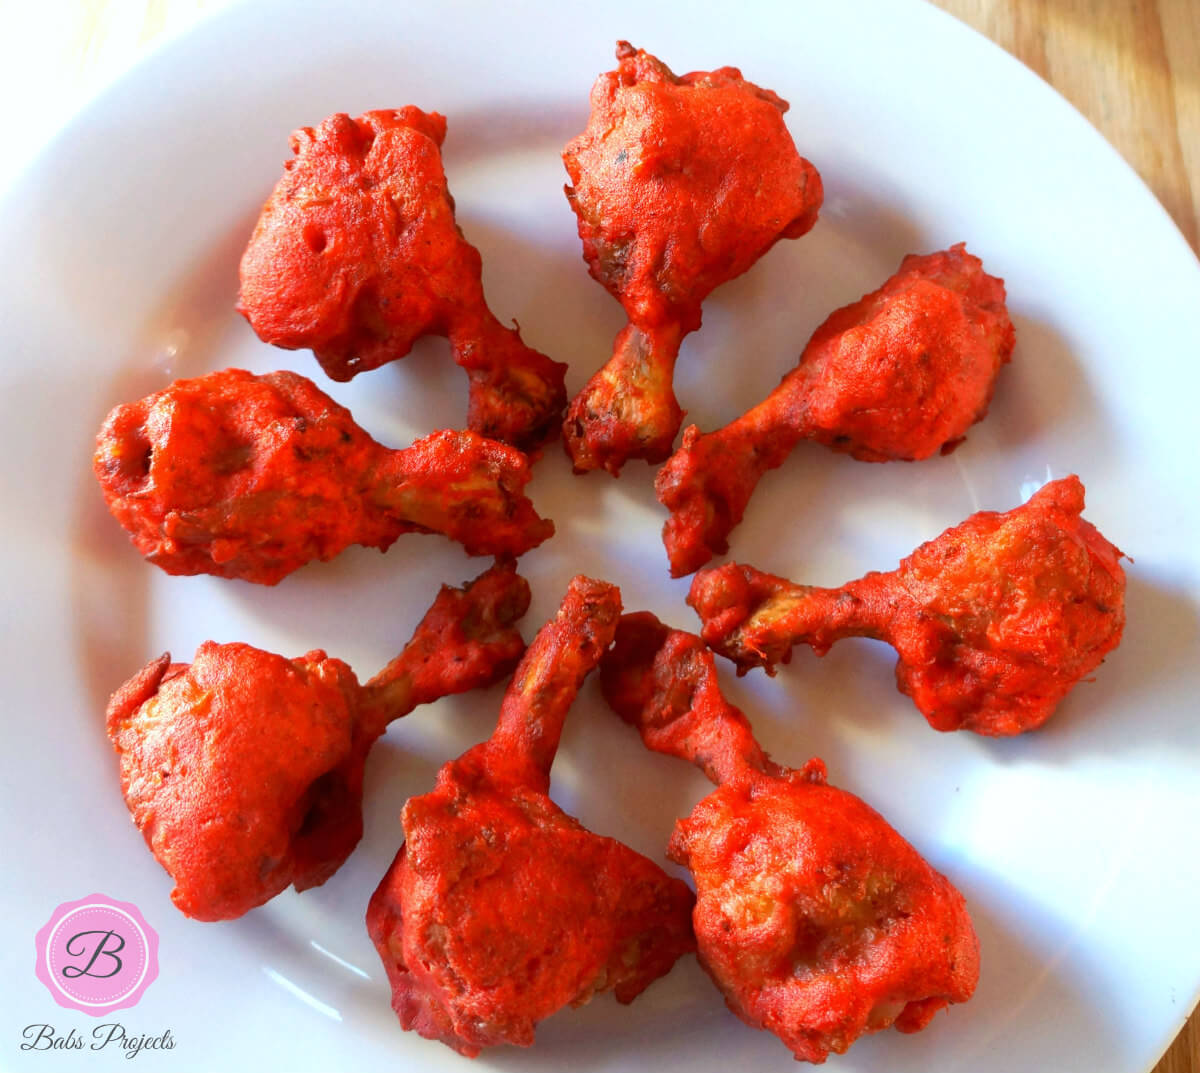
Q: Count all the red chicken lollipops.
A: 8